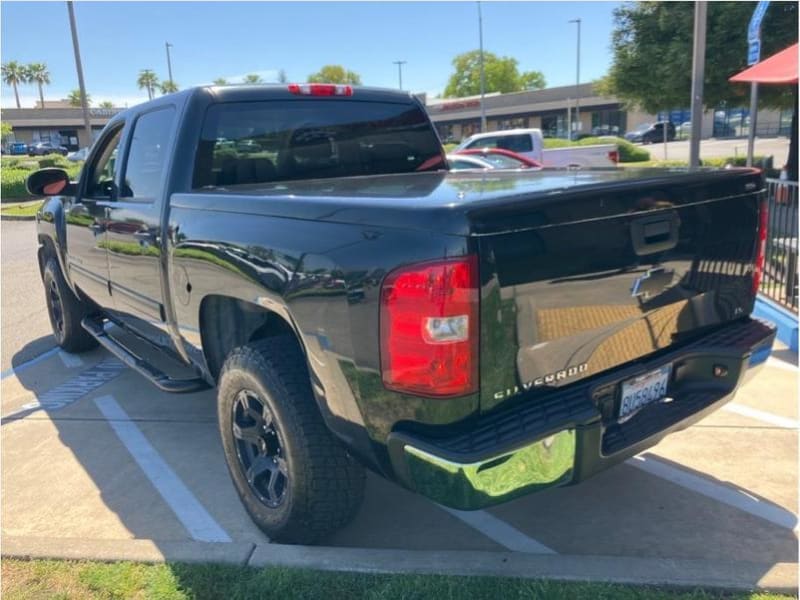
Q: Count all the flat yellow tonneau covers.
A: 0